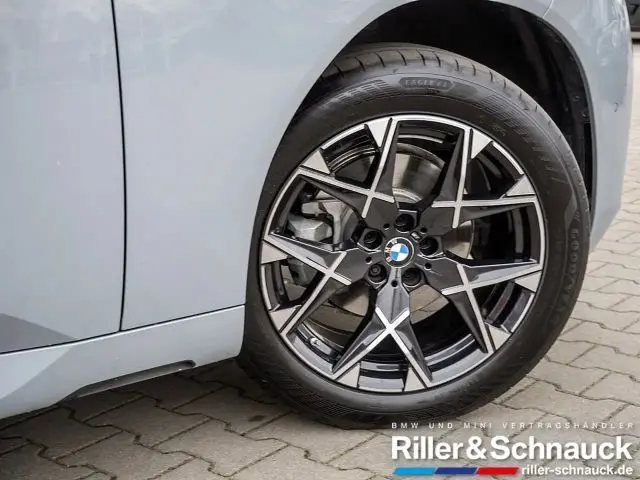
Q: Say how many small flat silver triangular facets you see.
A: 10